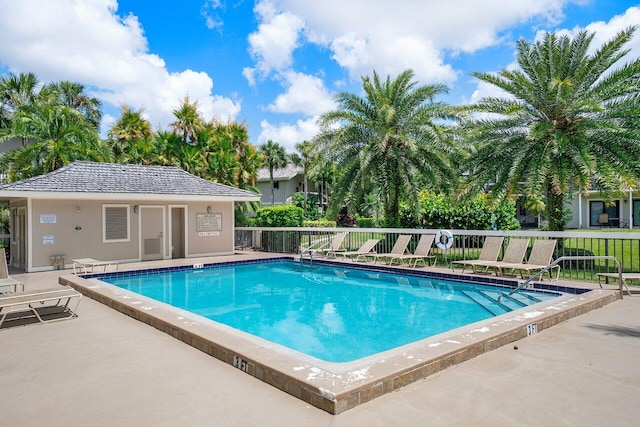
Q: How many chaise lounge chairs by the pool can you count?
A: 11